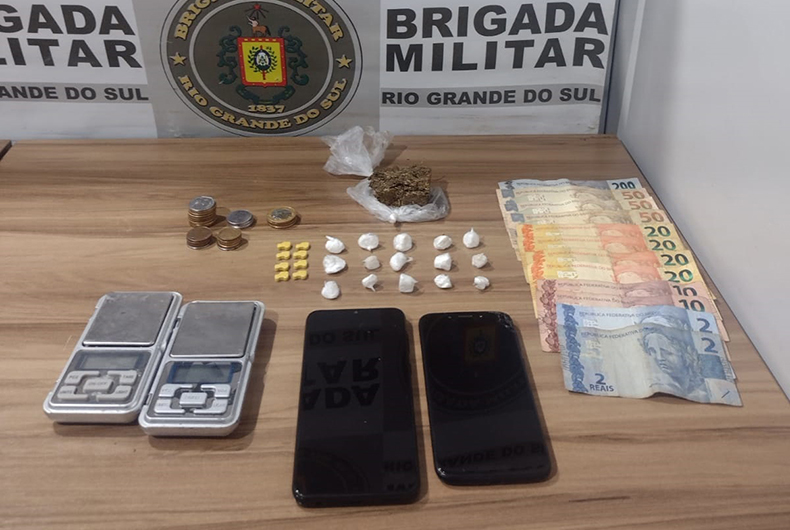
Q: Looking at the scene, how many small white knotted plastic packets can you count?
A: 15